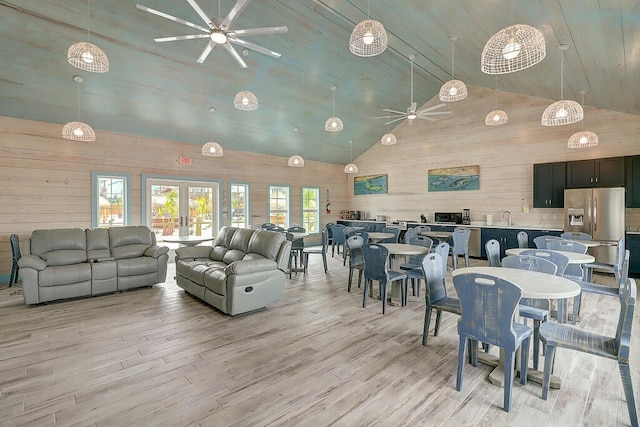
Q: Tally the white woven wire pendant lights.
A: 14